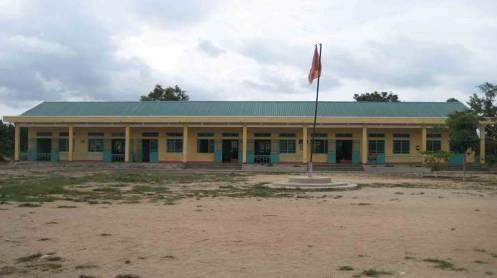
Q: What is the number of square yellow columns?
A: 9